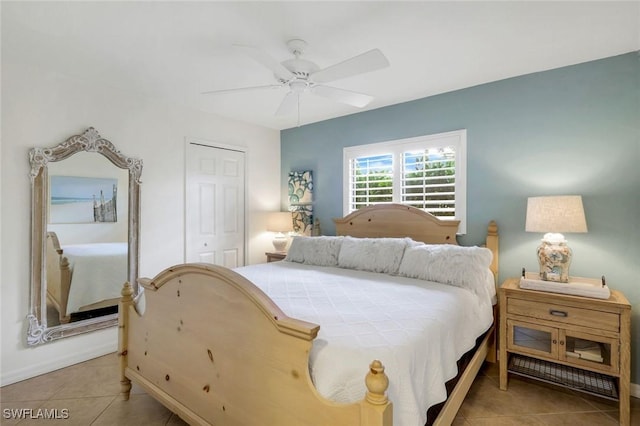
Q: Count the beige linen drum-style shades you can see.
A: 2